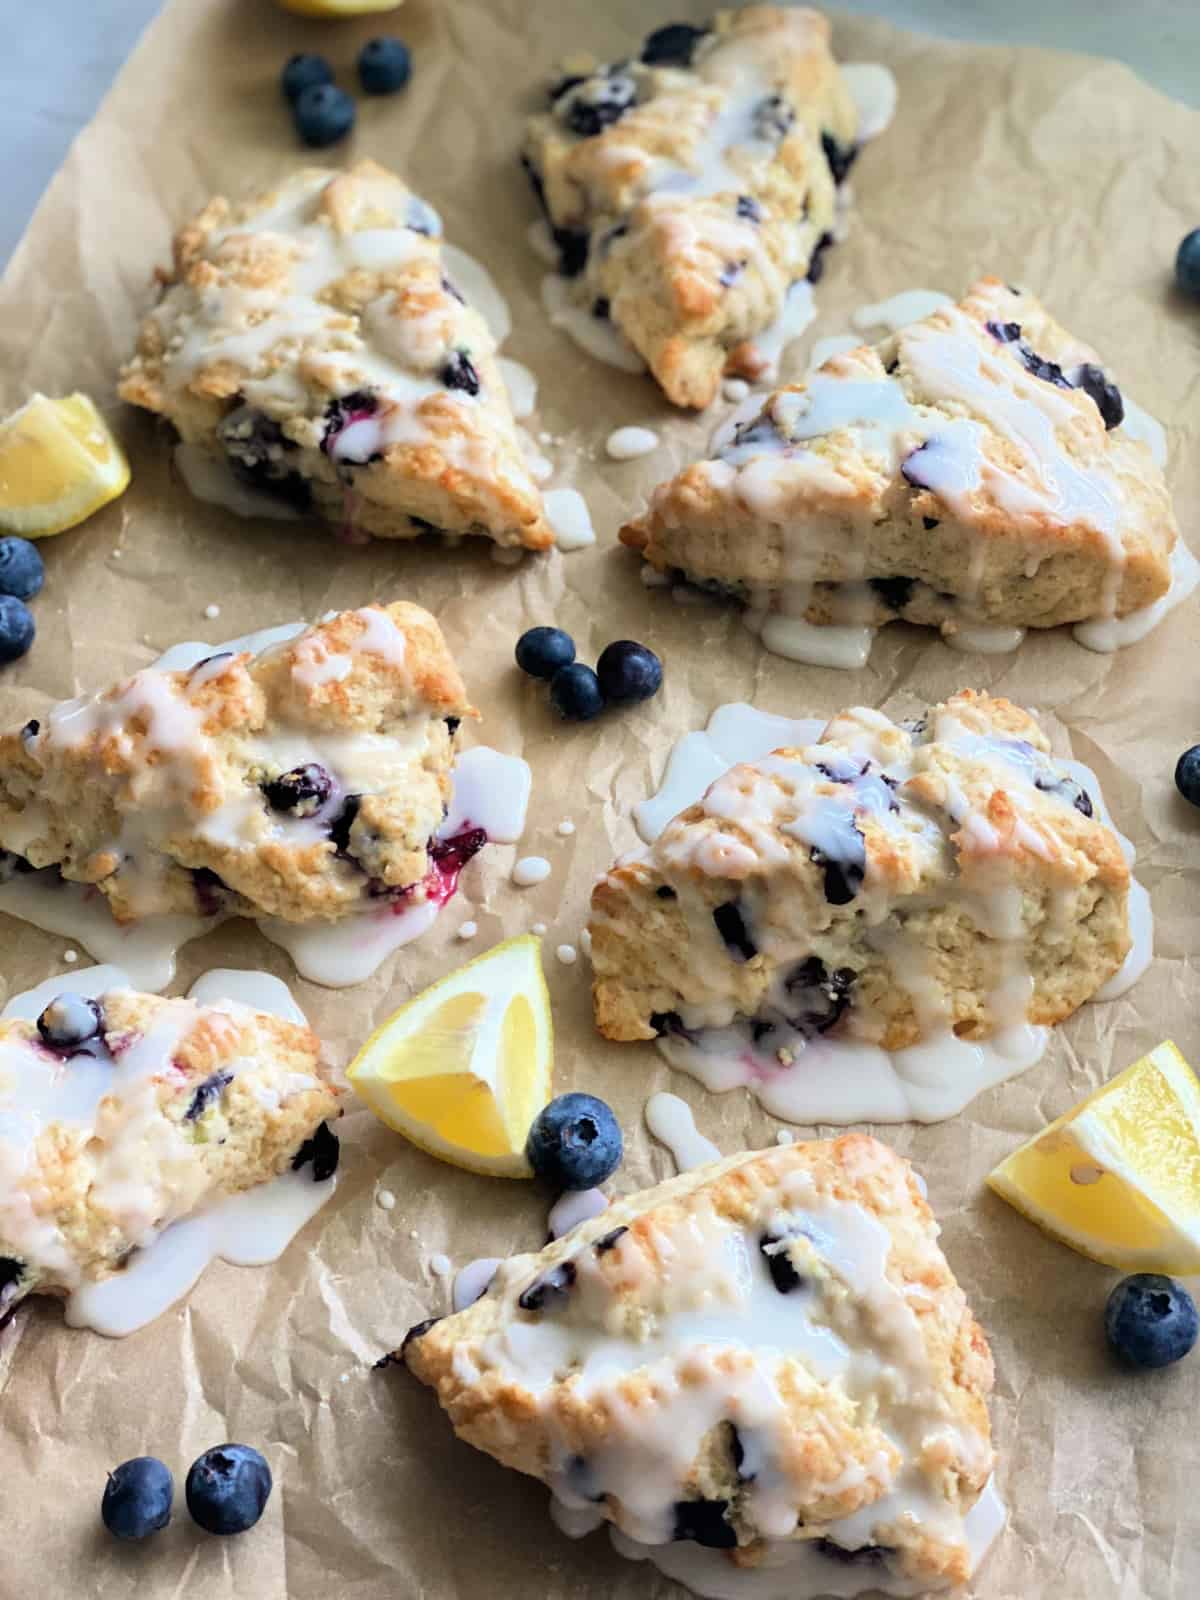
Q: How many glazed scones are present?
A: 7